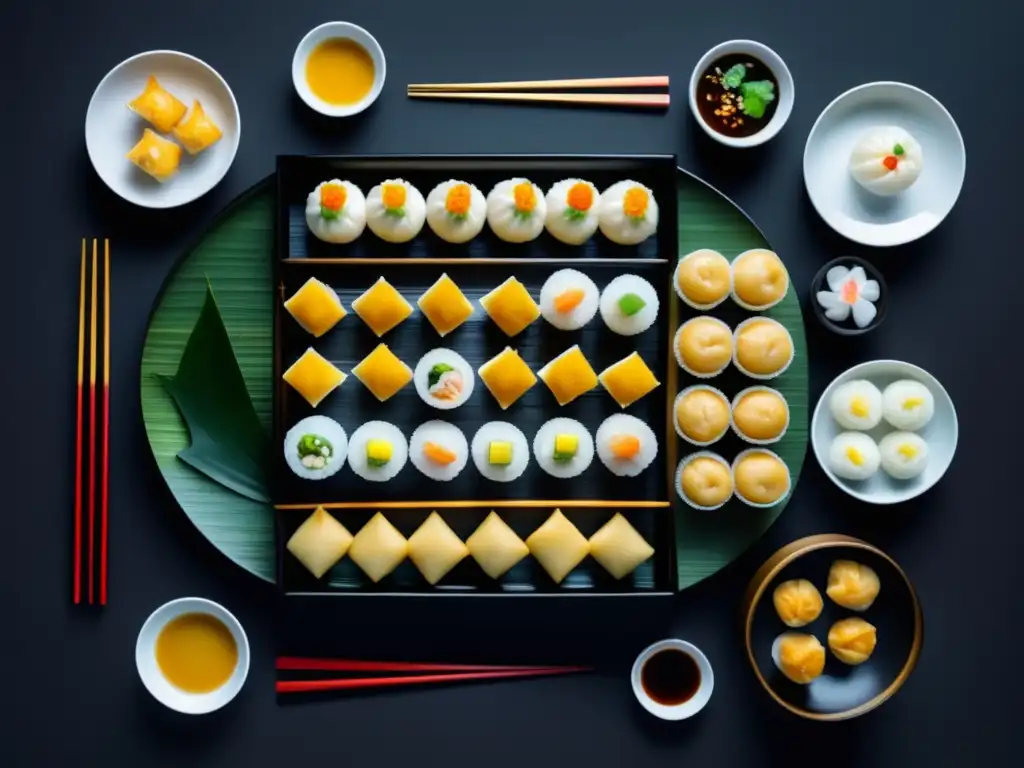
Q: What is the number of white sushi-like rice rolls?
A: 9